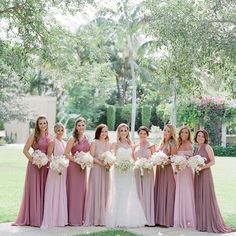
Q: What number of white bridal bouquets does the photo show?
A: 9